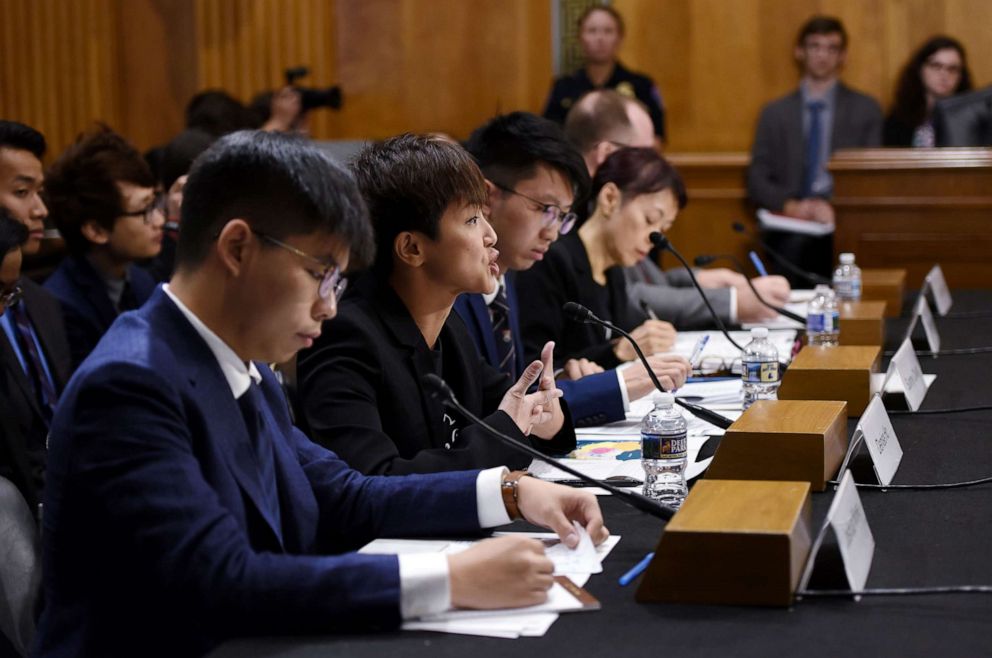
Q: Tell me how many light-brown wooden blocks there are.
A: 5